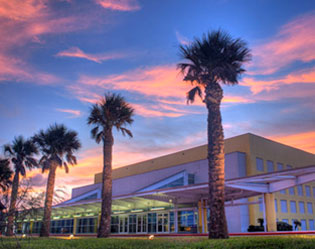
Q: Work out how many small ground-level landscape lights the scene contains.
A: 3